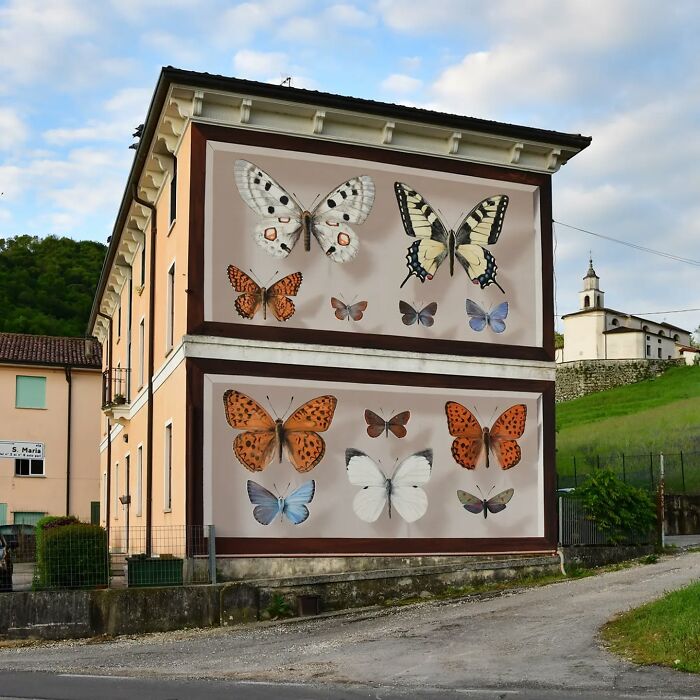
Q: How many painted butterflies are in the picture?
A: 12